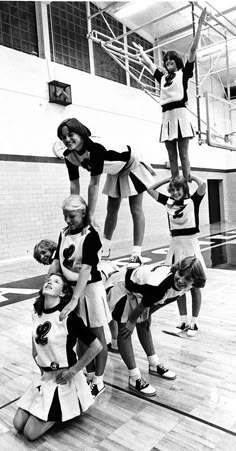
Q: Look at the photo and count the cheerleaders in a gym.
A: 7